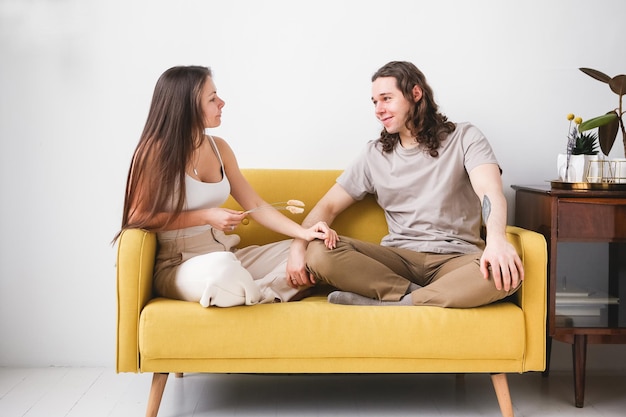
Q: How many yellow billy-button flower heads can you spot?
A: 2